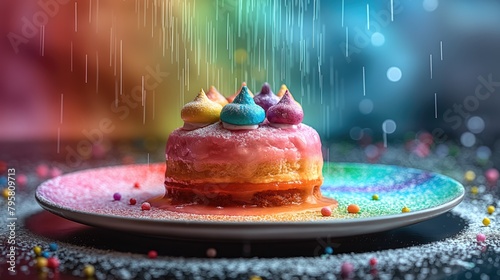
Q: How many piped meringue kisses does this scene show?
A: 7